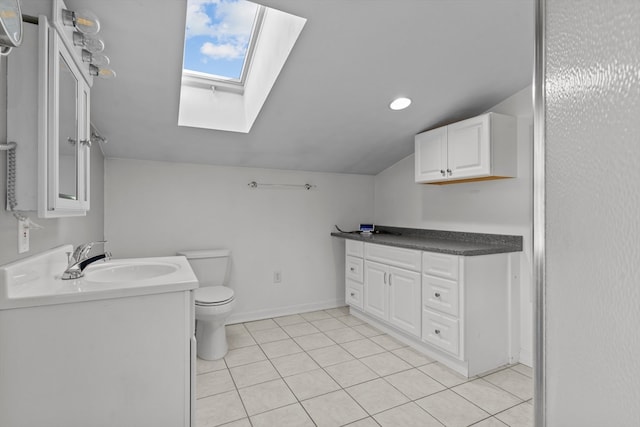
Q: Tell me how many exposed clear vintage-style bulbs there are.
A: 4